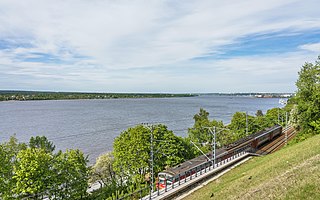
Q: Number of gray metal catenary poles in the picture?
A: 5